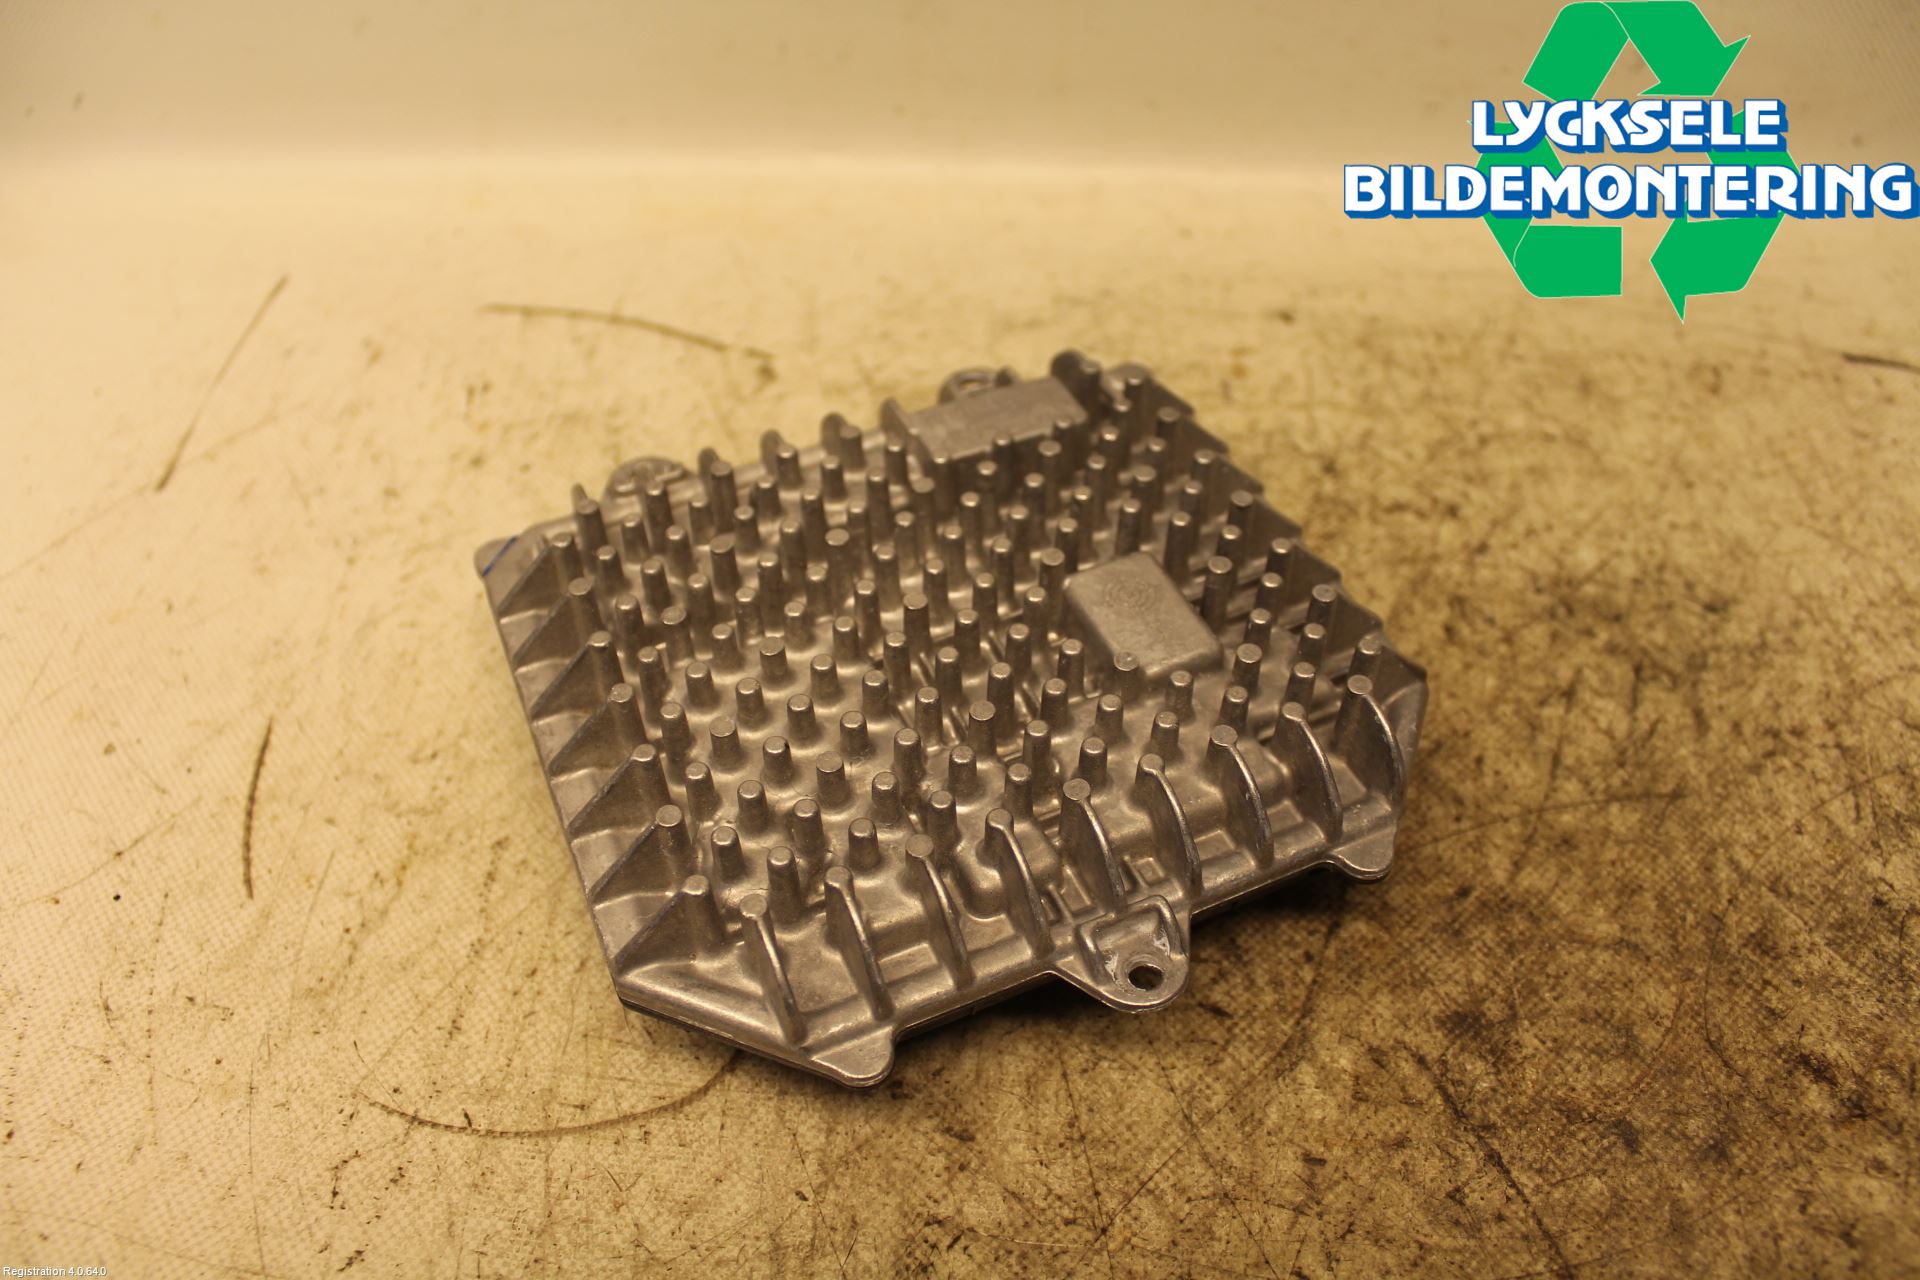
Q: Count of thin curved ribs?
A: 9